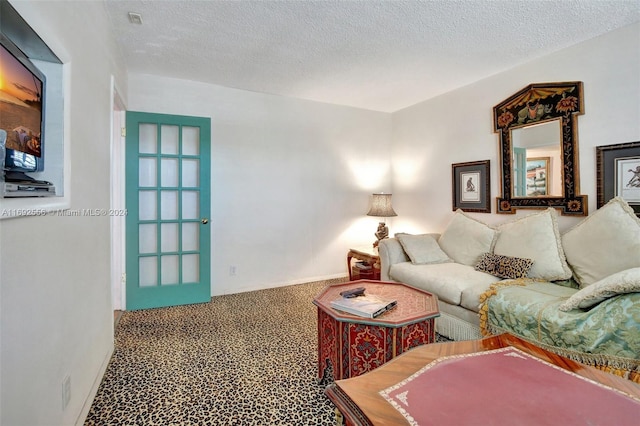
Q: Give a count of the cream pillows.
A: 5